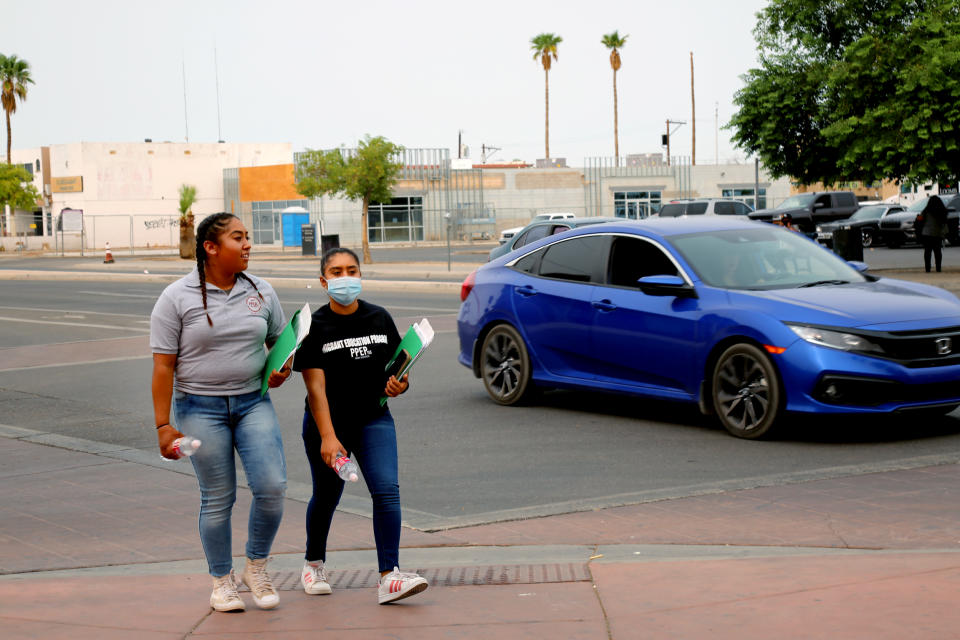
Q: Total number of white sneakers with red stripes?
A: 2